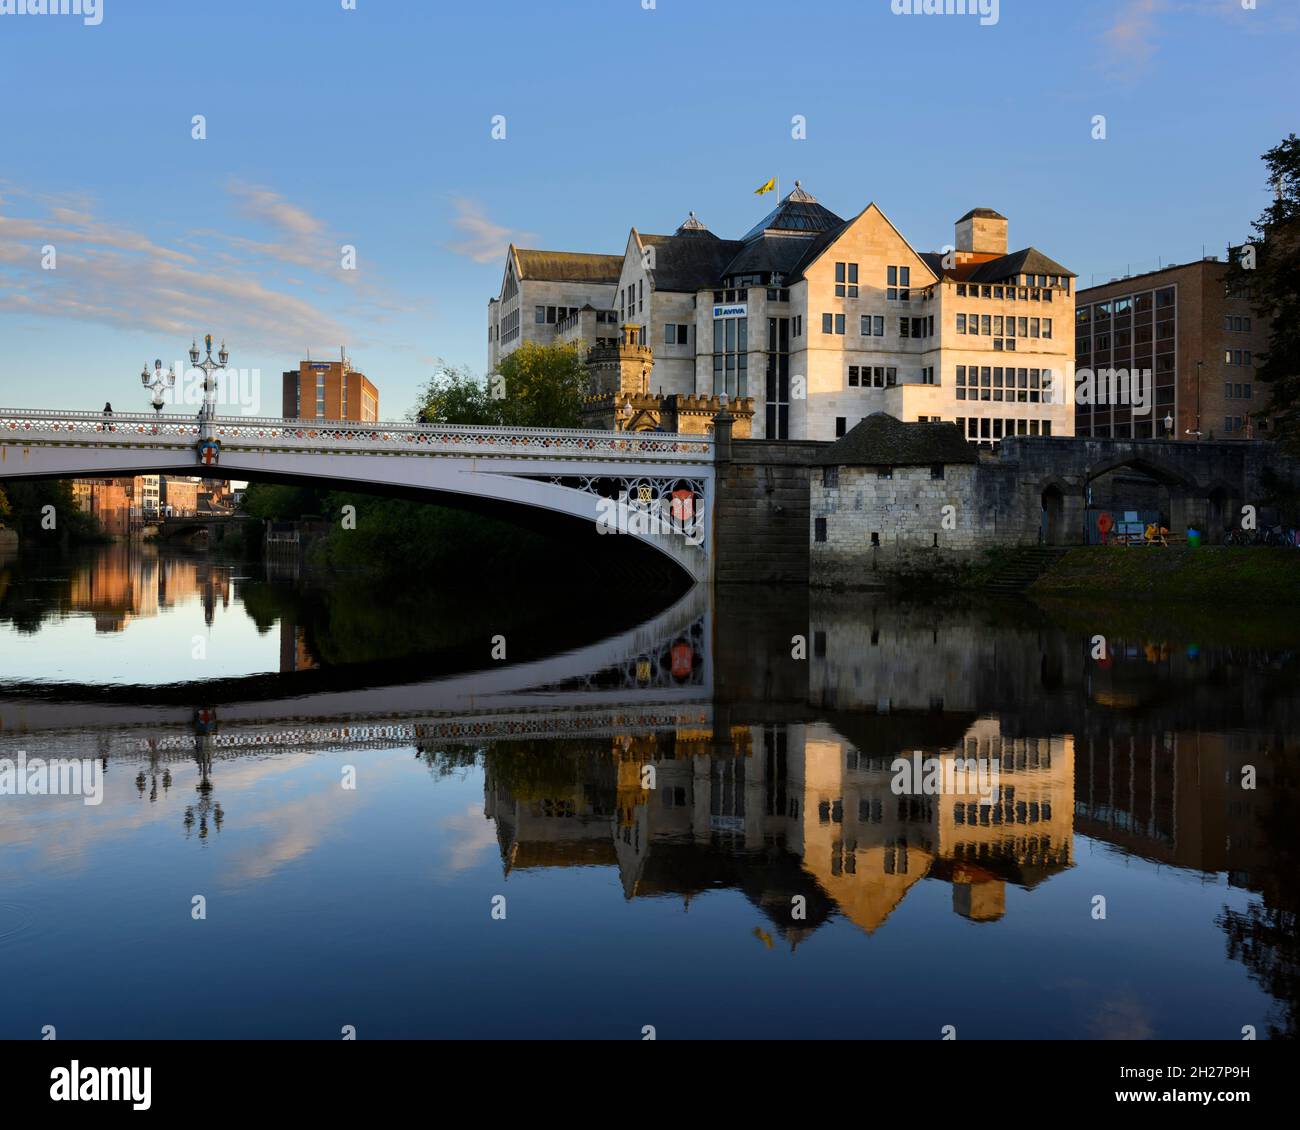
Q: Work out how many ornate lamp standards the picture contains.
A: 2